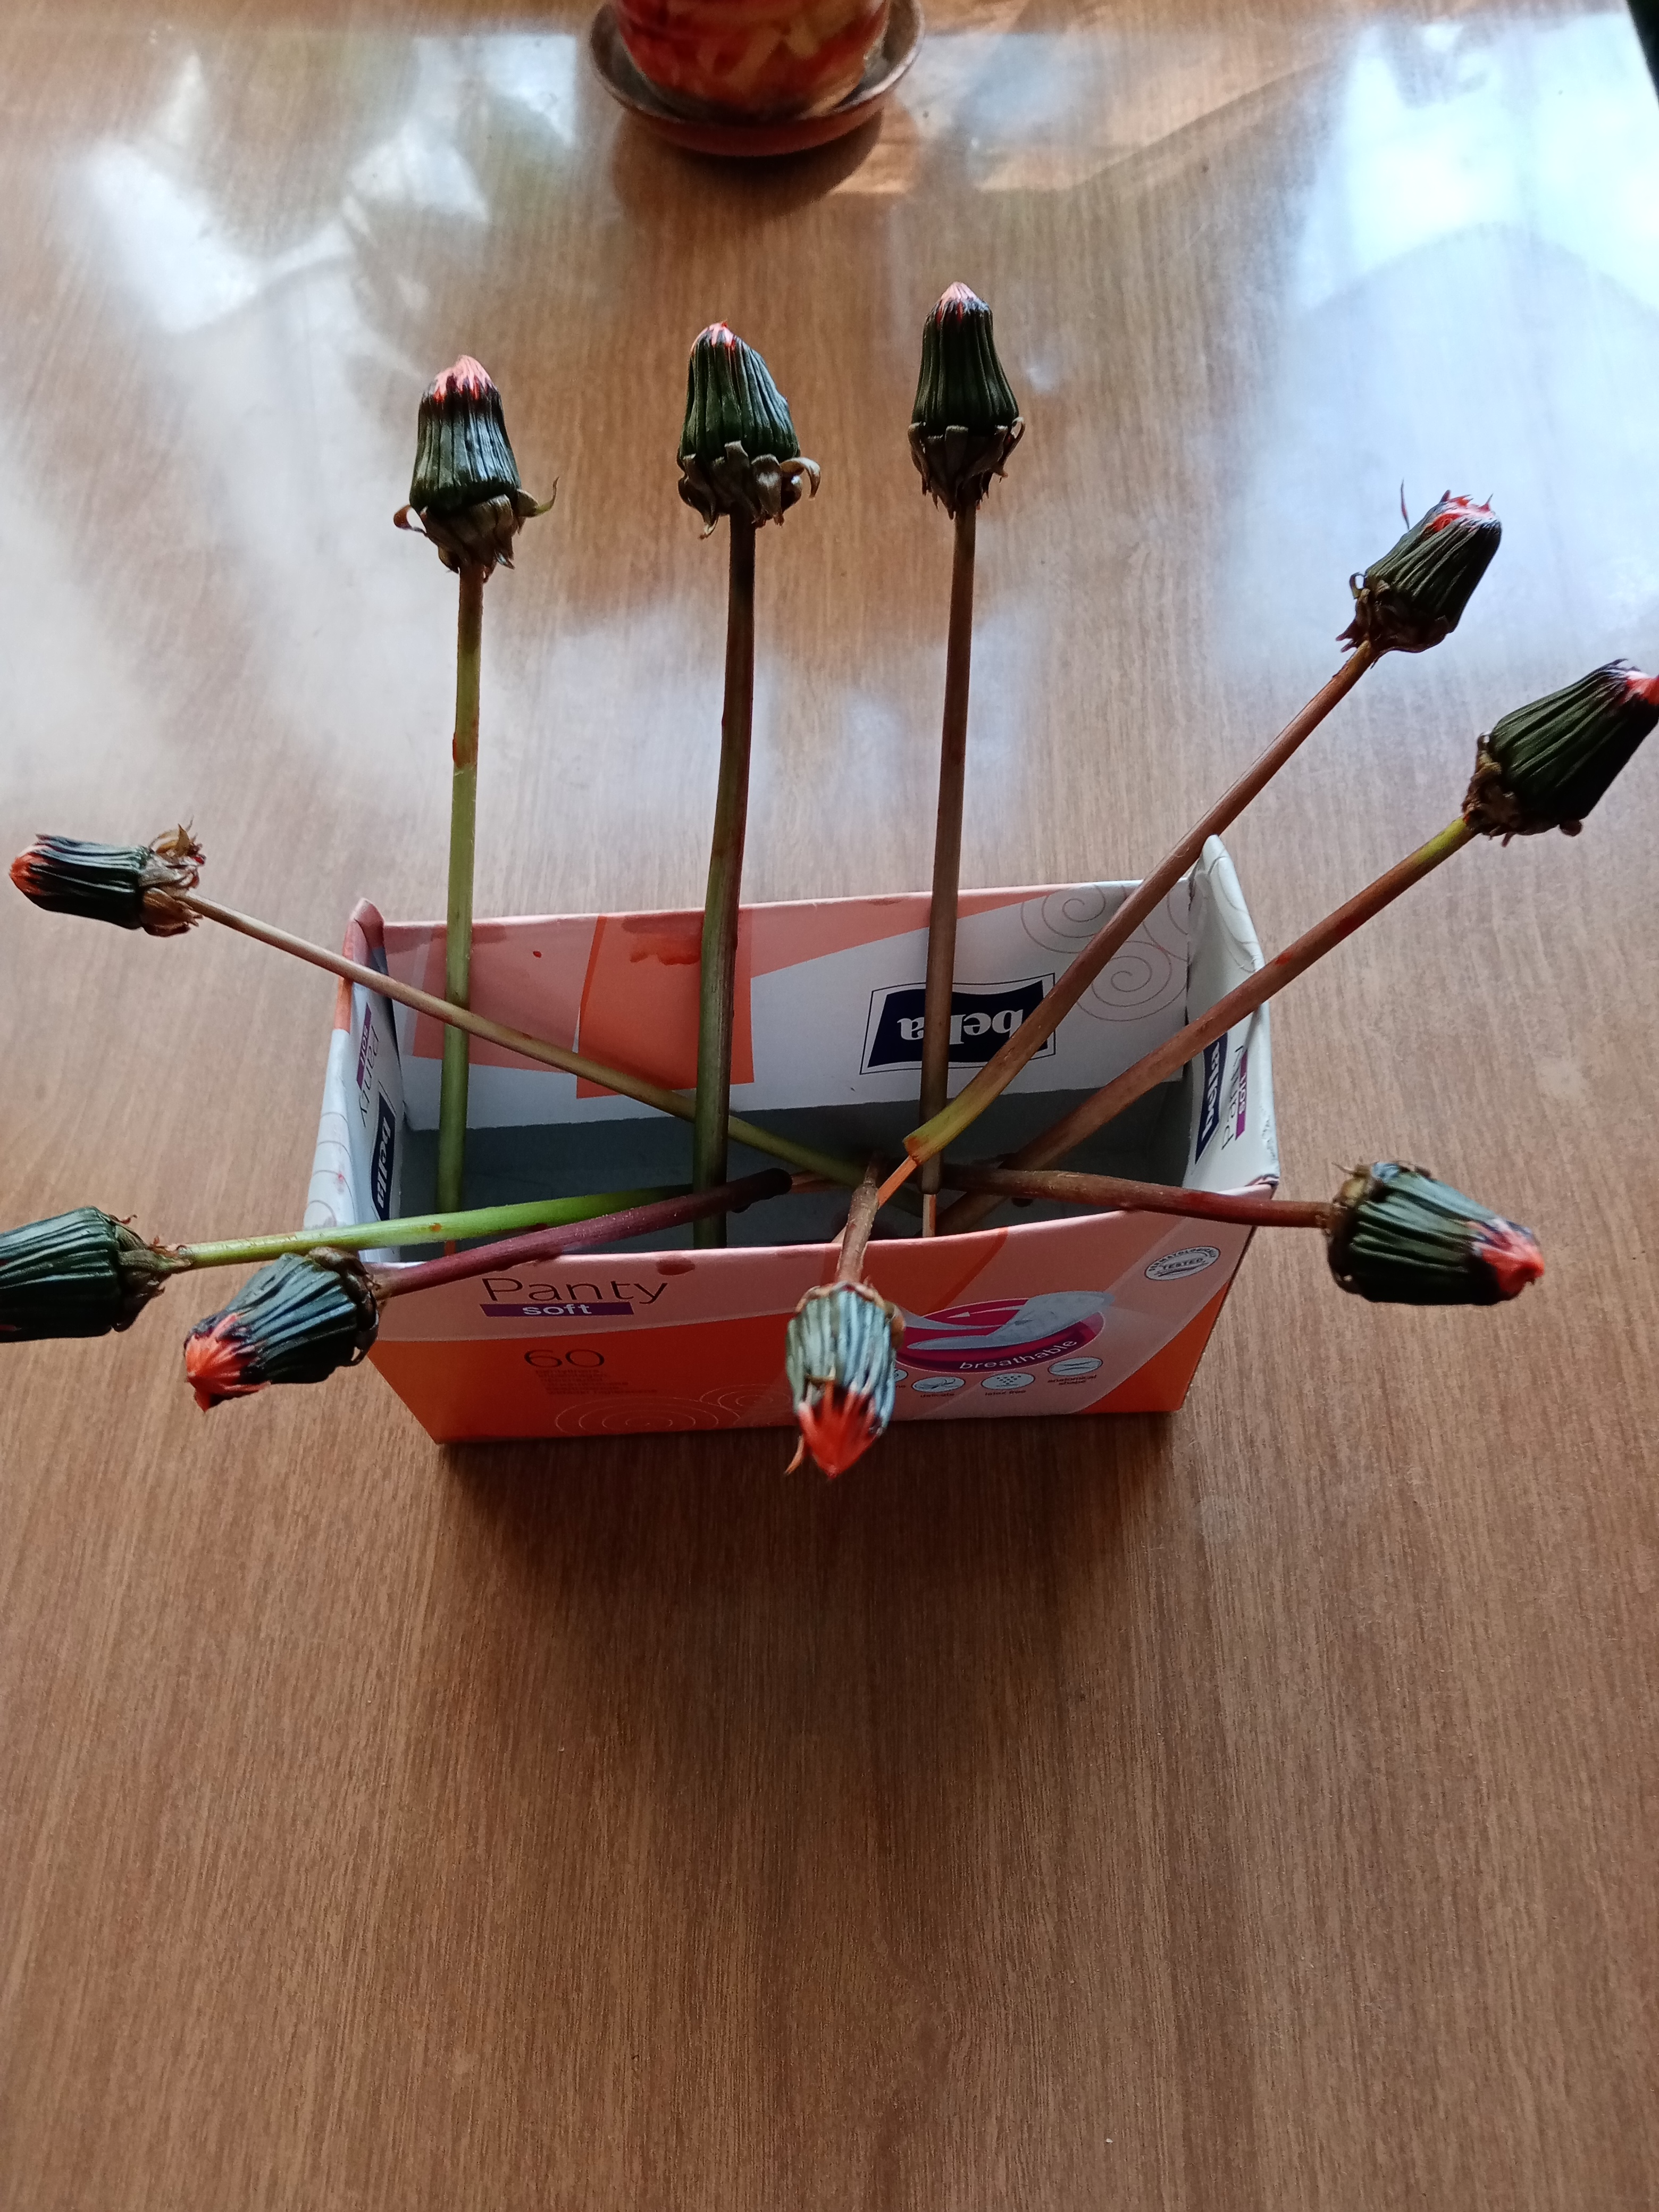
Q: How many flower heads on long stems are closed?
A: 10